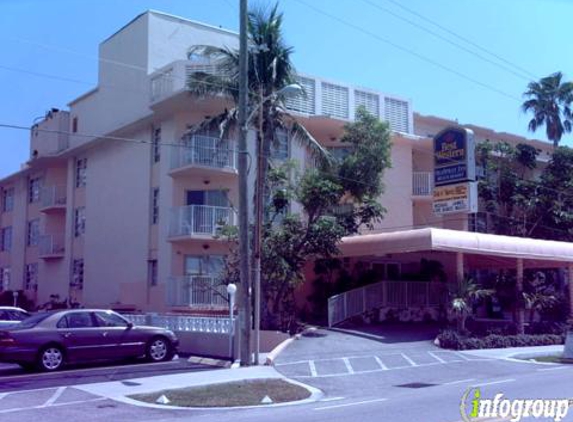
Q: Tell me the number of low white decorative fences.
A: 1